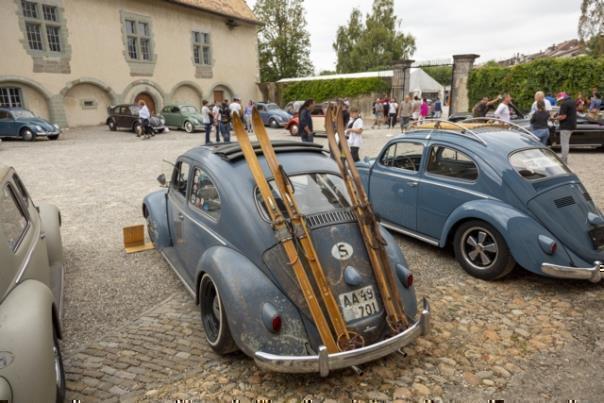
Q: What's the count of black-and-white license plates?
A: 1